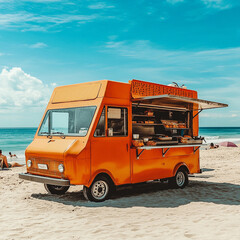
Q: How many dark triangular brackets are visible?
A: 3